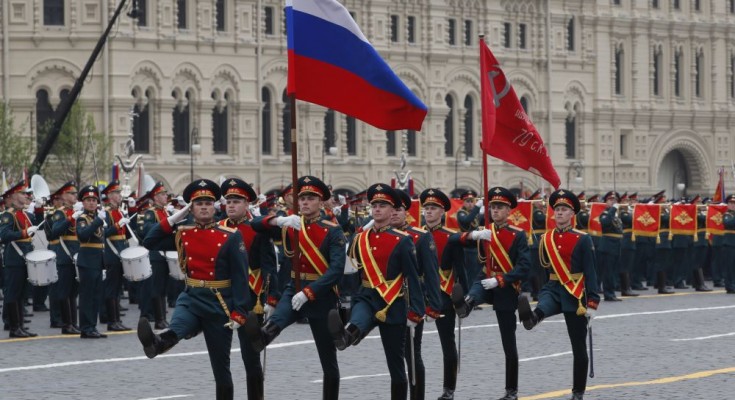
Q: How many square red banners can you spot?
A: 8